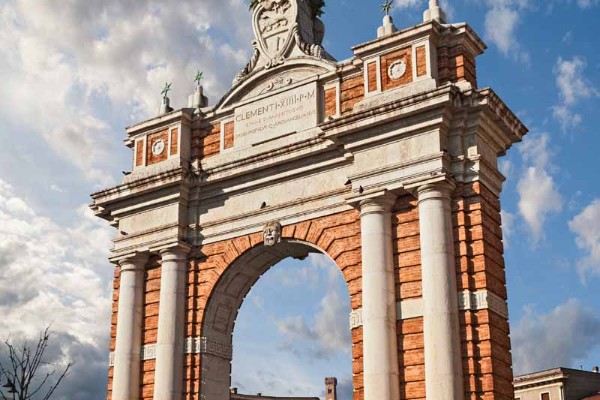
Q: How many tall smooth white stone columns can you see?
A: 4